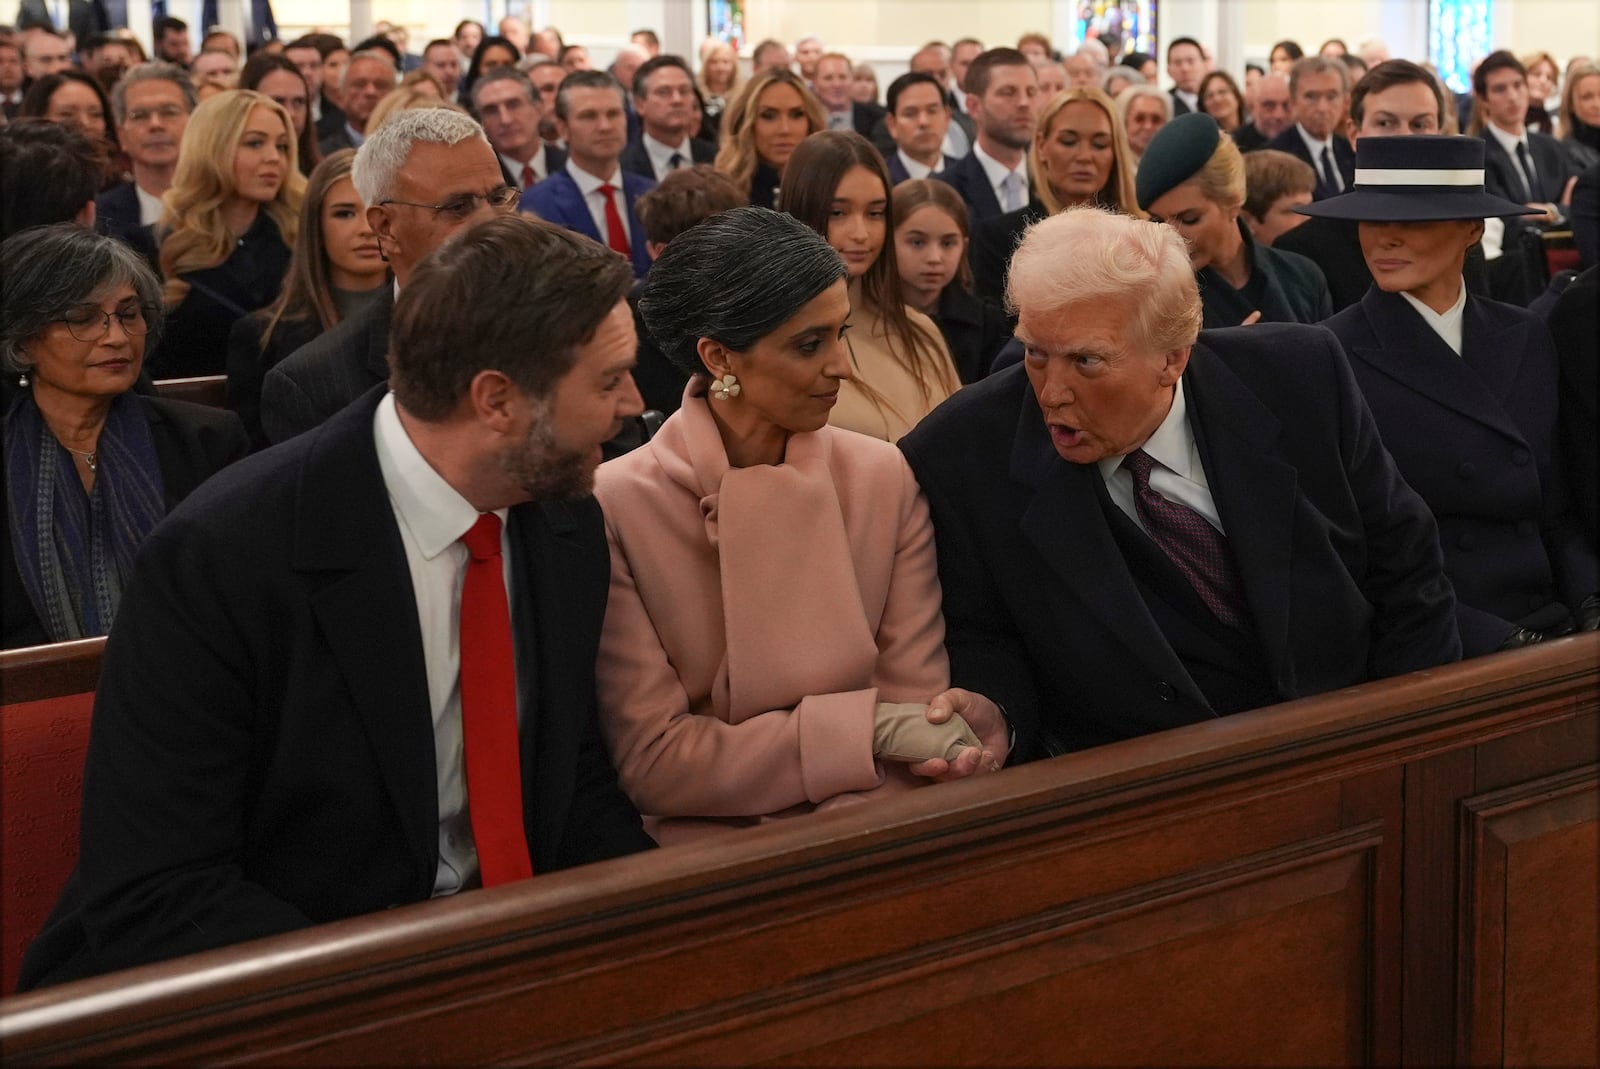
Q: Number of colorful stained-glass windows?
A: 3